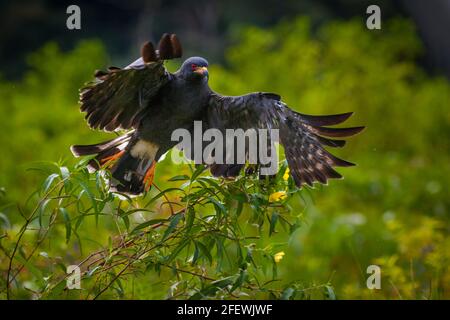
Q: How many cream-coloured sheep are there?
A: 0